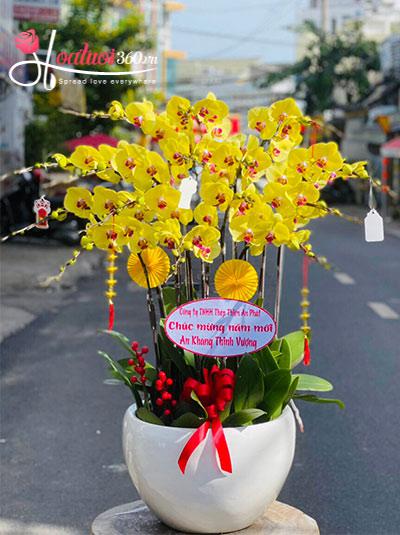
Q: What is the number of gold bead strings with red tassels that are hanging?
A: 2